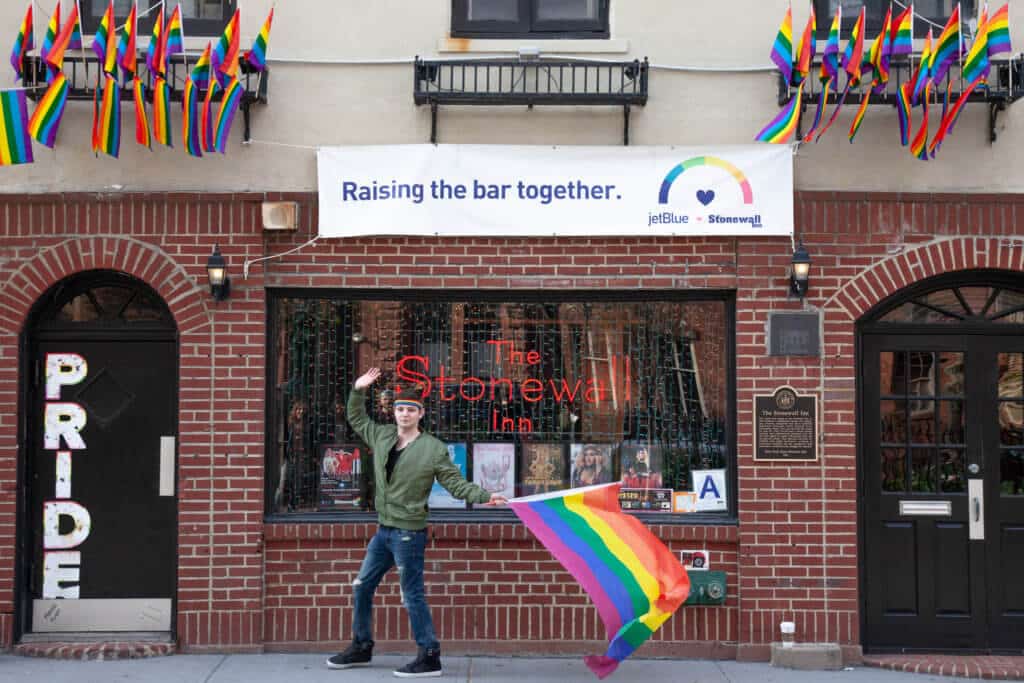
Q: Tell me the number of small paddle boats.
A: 0